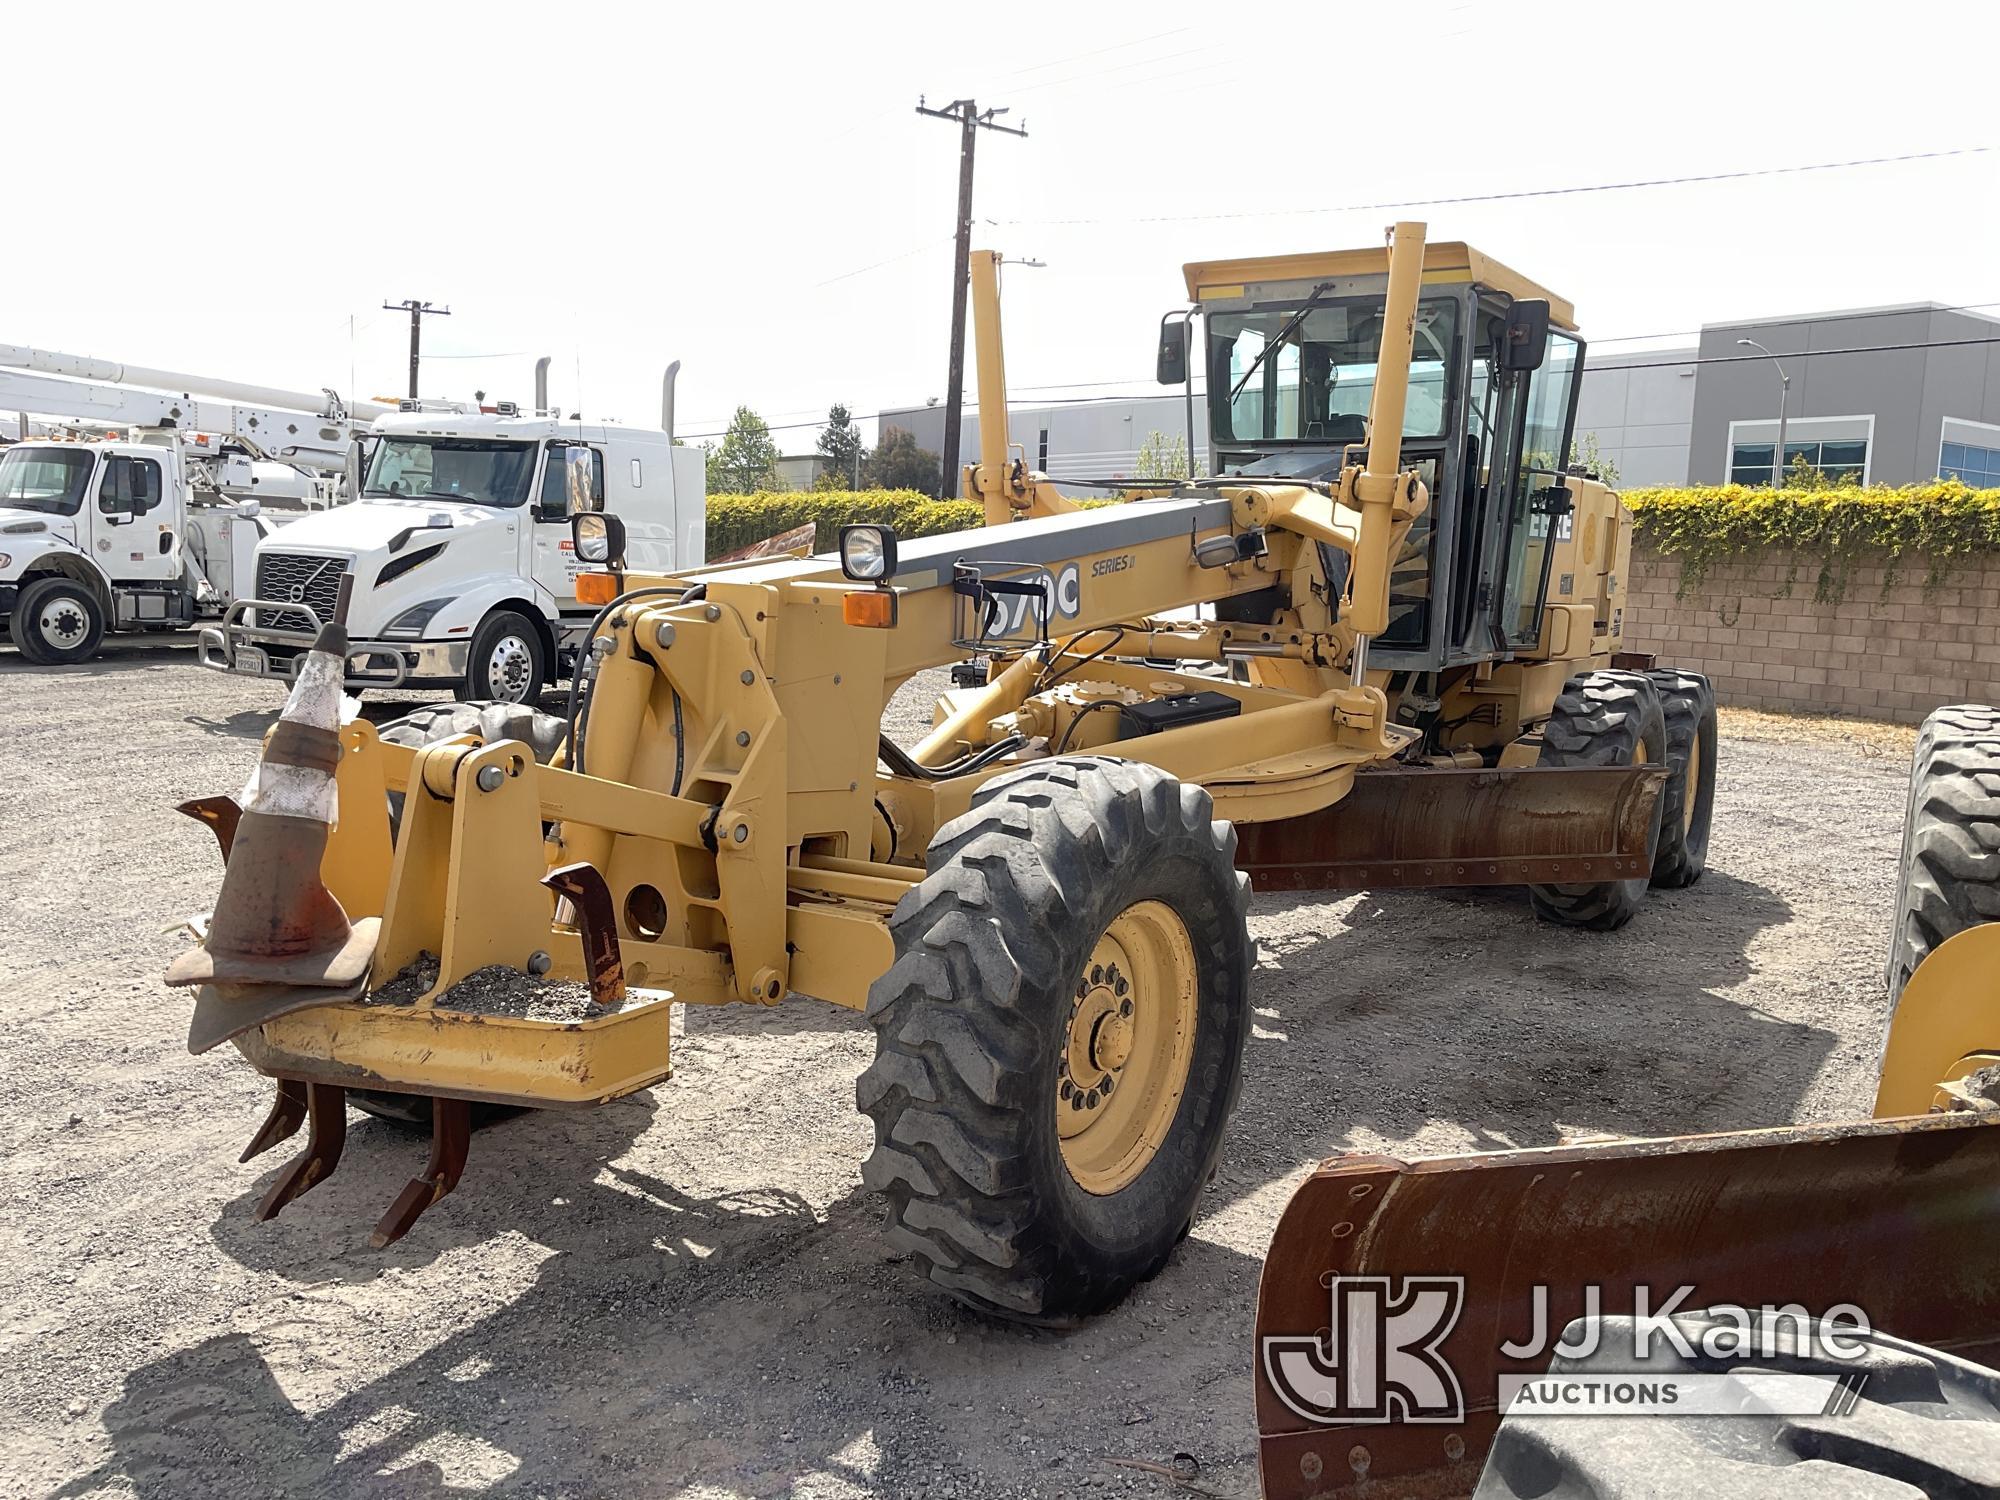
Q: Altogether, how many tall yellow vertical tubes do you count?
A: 2